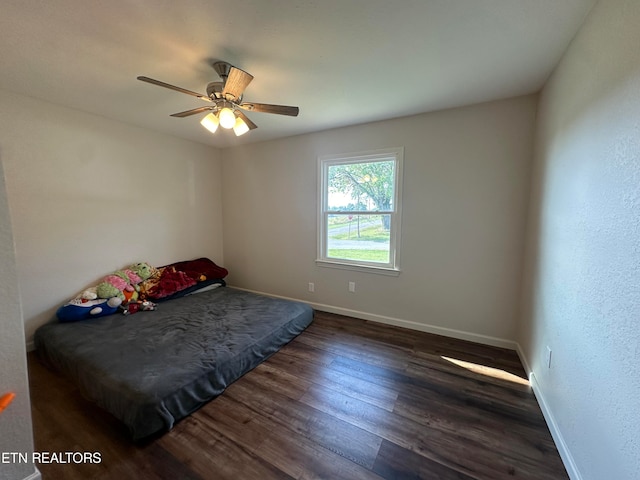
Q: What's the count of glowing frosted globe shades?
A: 3